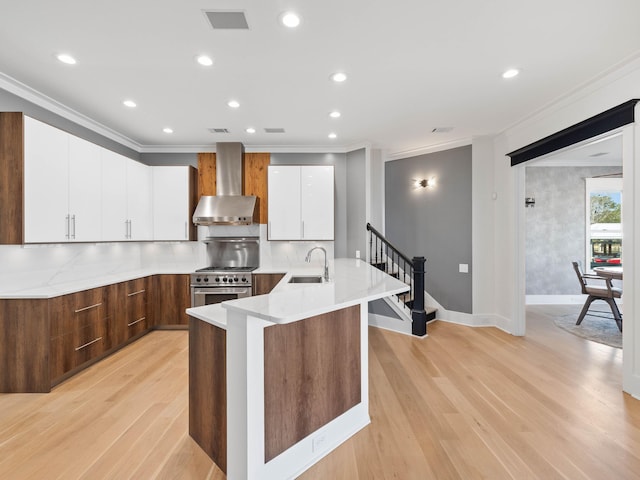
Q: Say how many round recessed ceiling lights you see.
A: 11